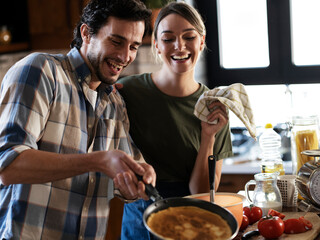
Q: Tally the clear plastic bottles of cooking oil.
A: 1